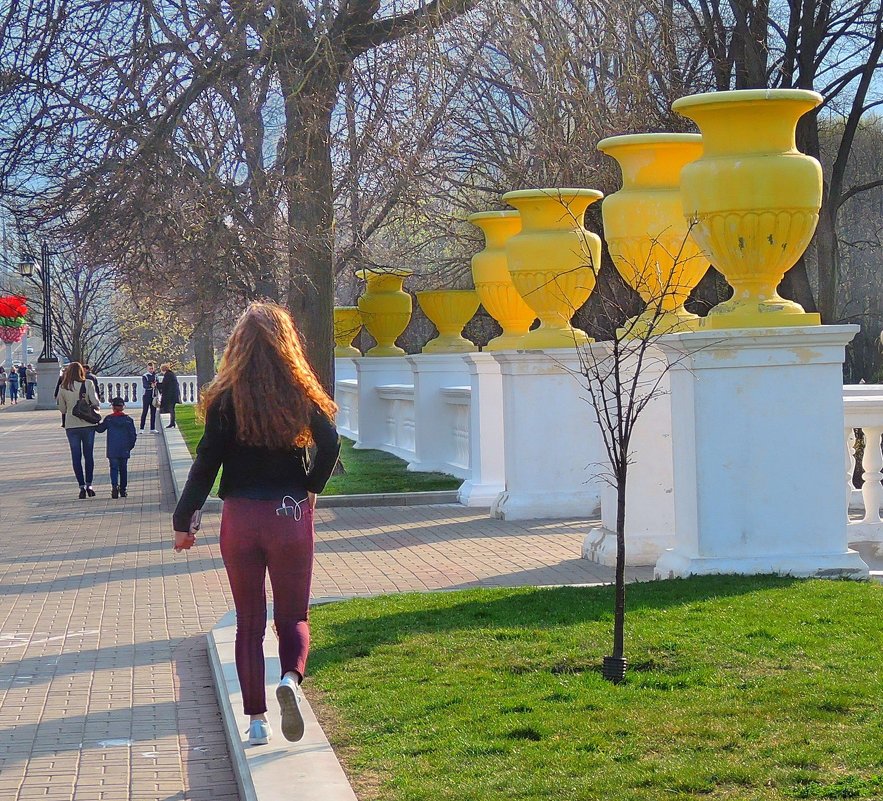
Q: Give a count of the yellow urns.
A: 7